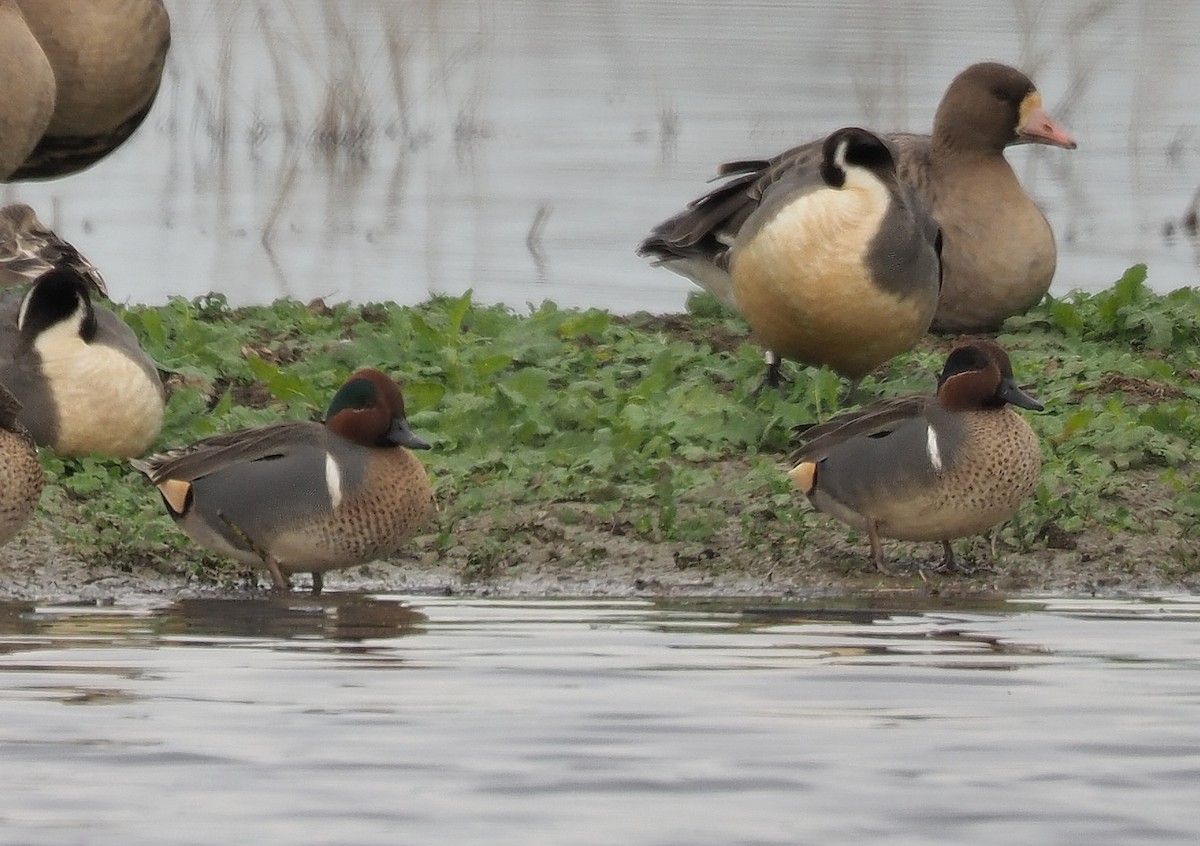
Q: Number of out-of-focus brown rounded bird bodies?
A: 2